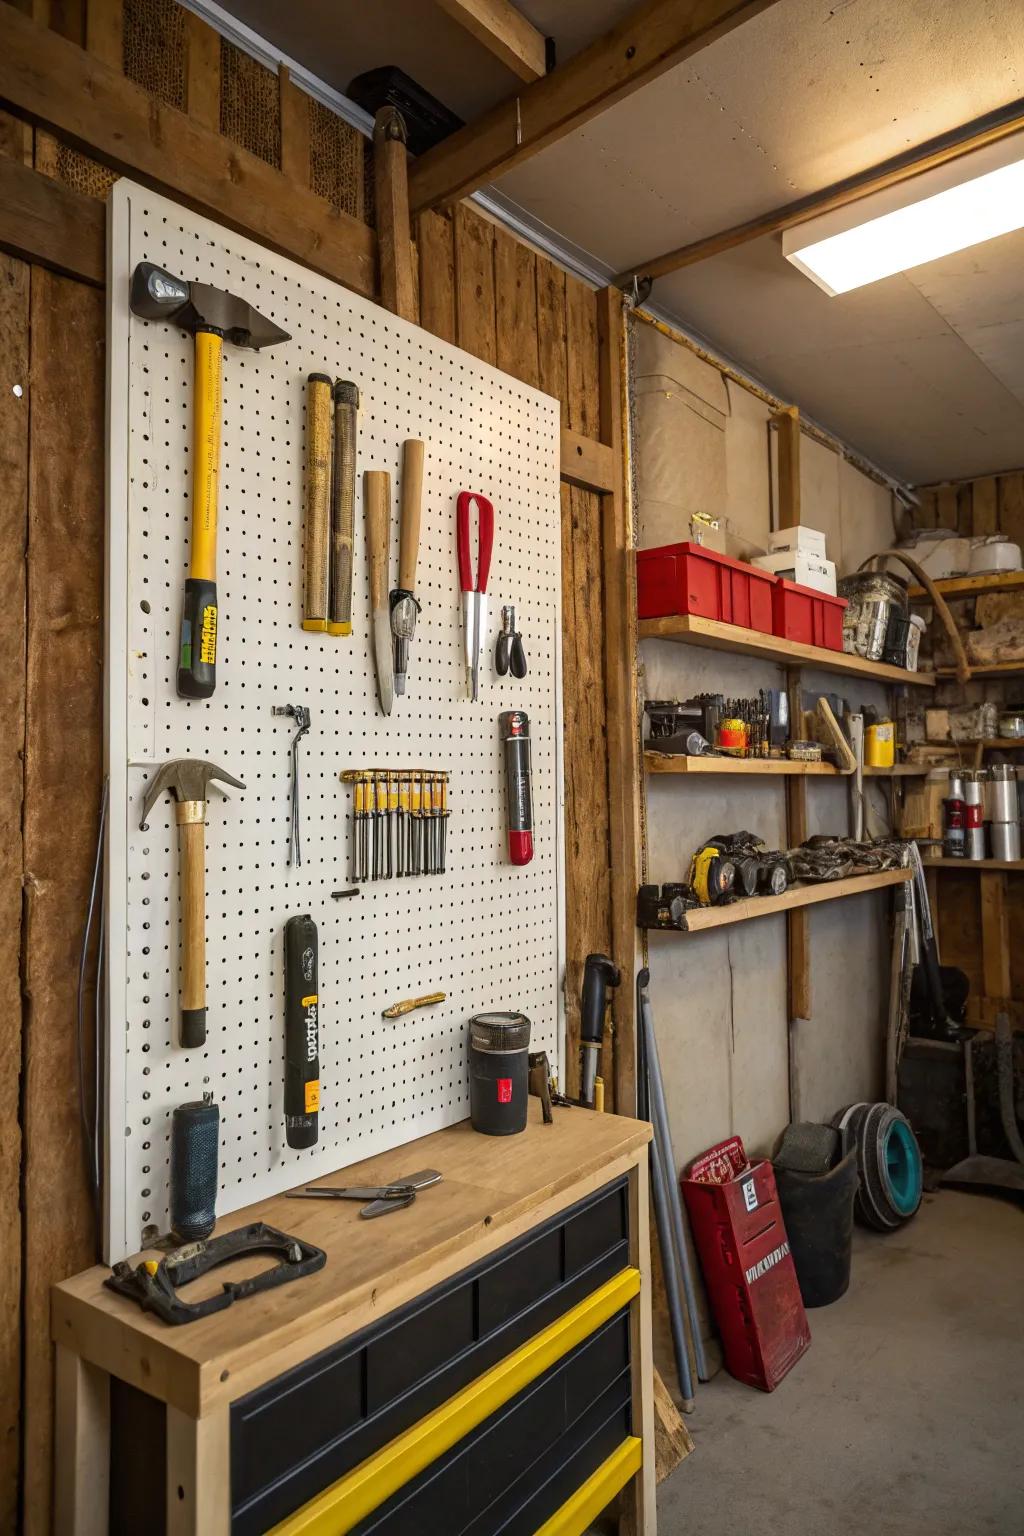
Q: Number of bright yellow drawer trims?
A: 2